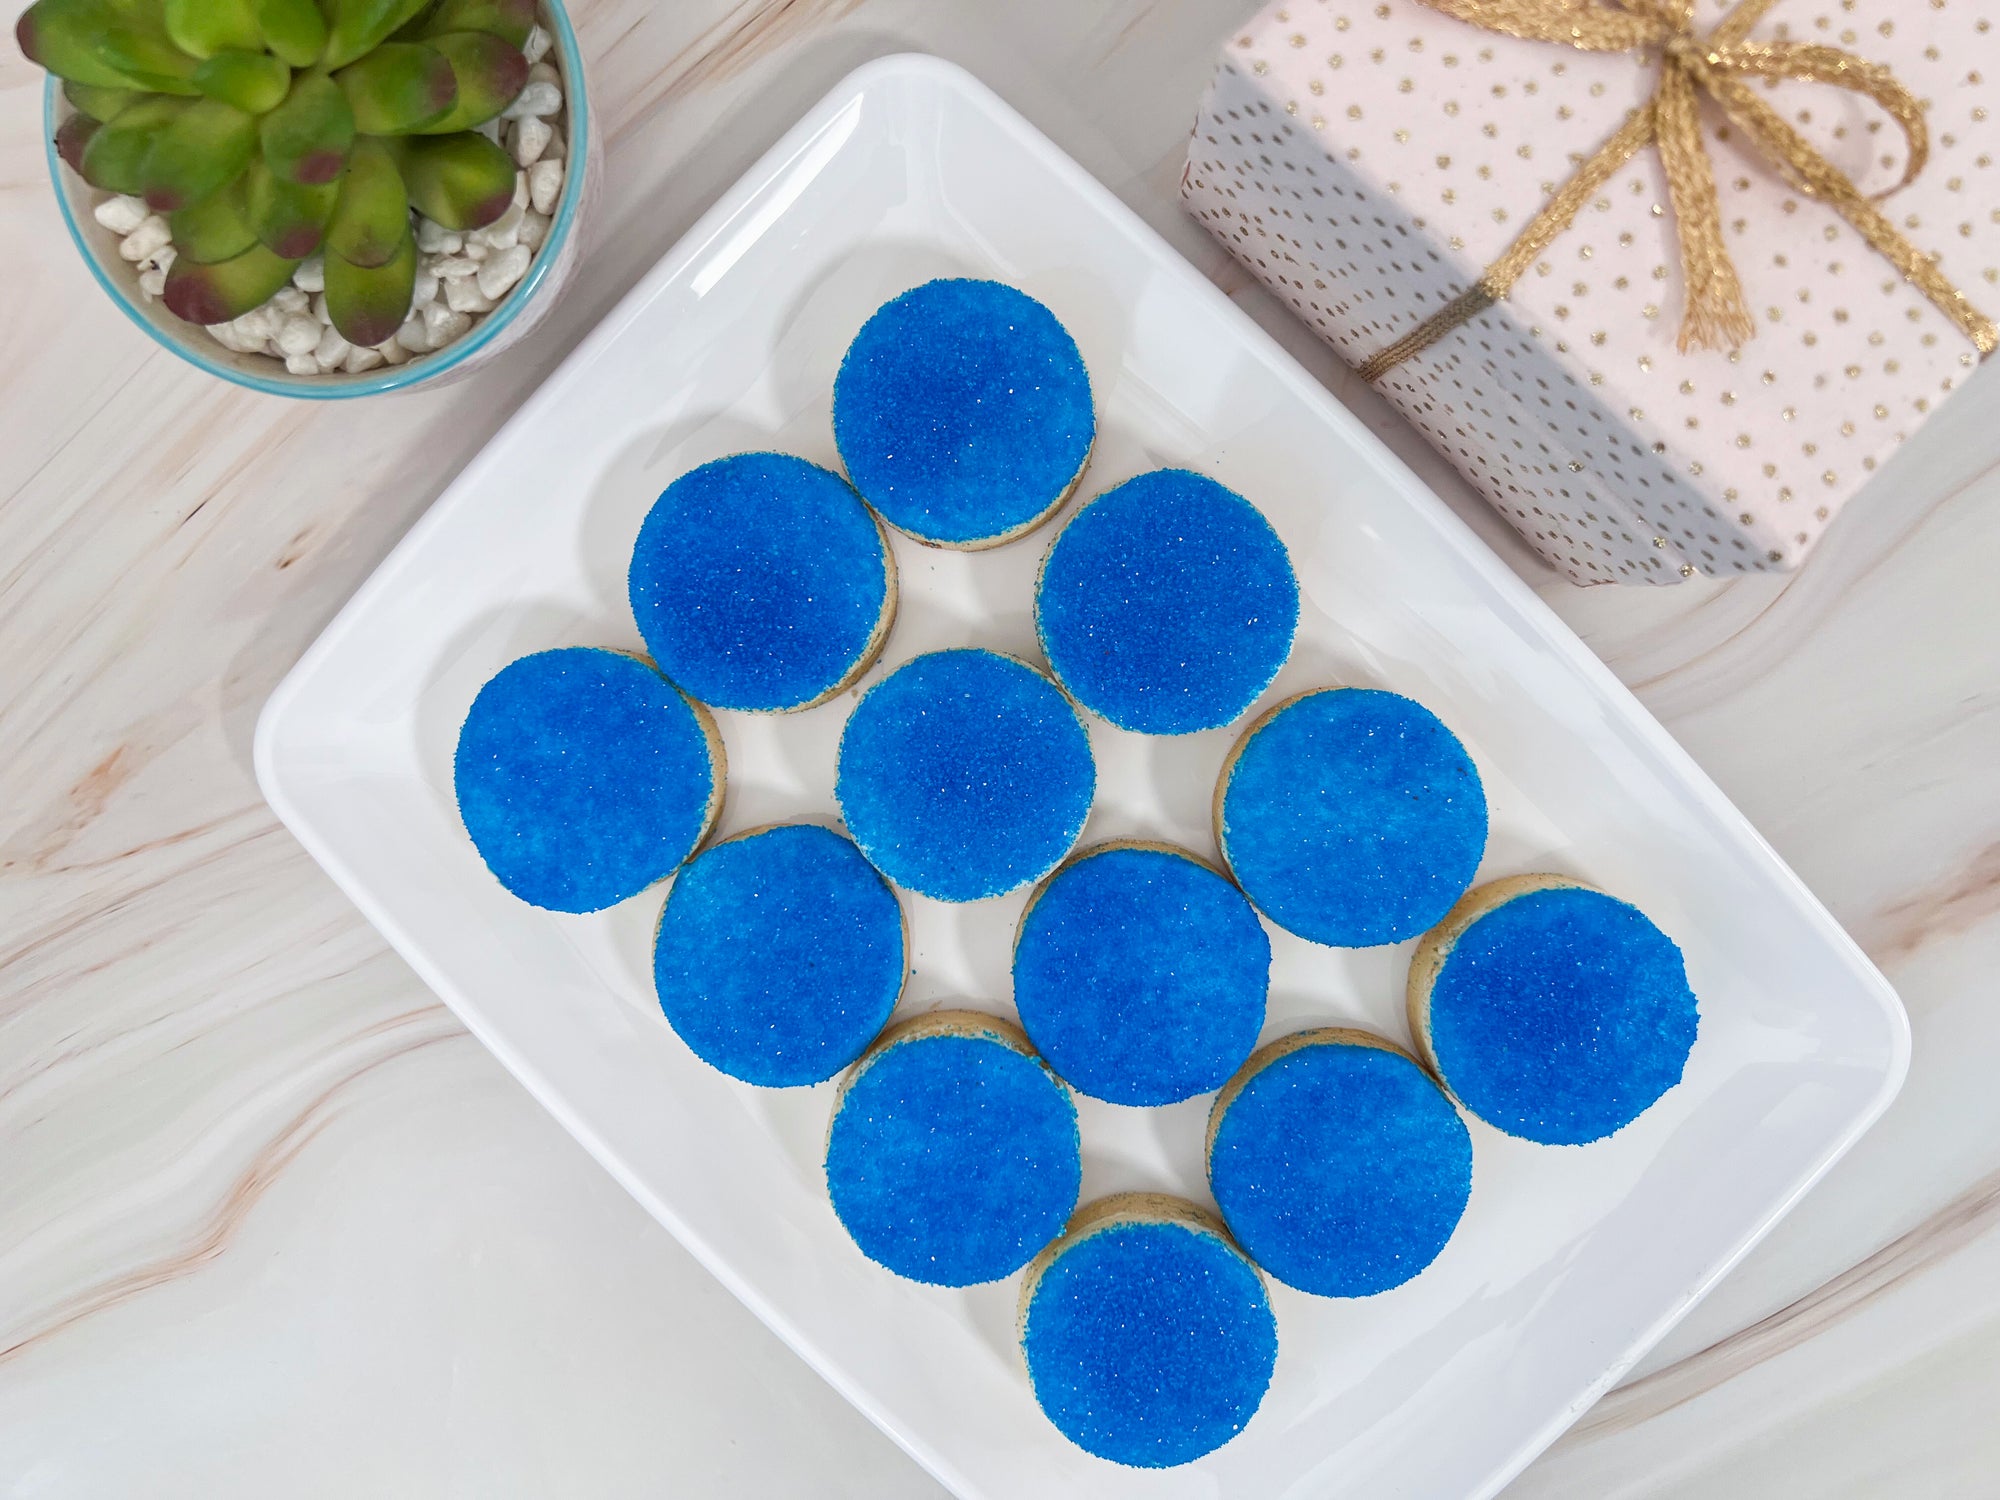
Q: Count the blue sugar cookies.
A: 12